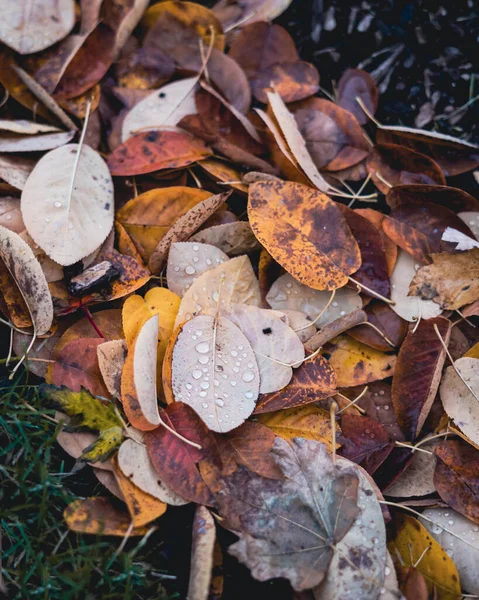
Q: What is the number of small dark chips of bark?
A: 1